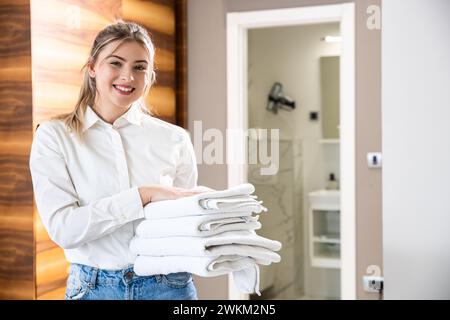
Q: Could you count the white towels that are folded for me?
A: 4